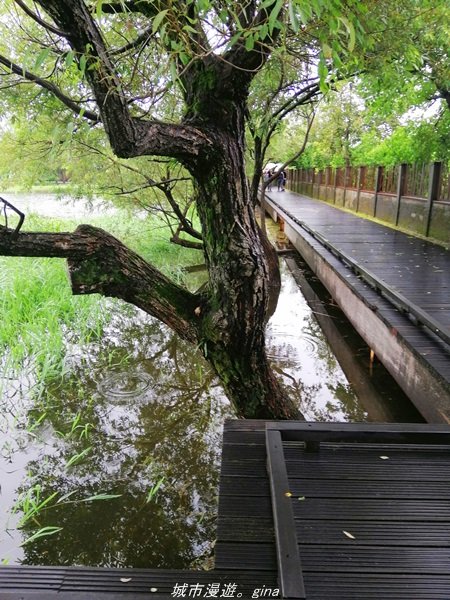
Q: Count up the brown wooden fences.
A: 1